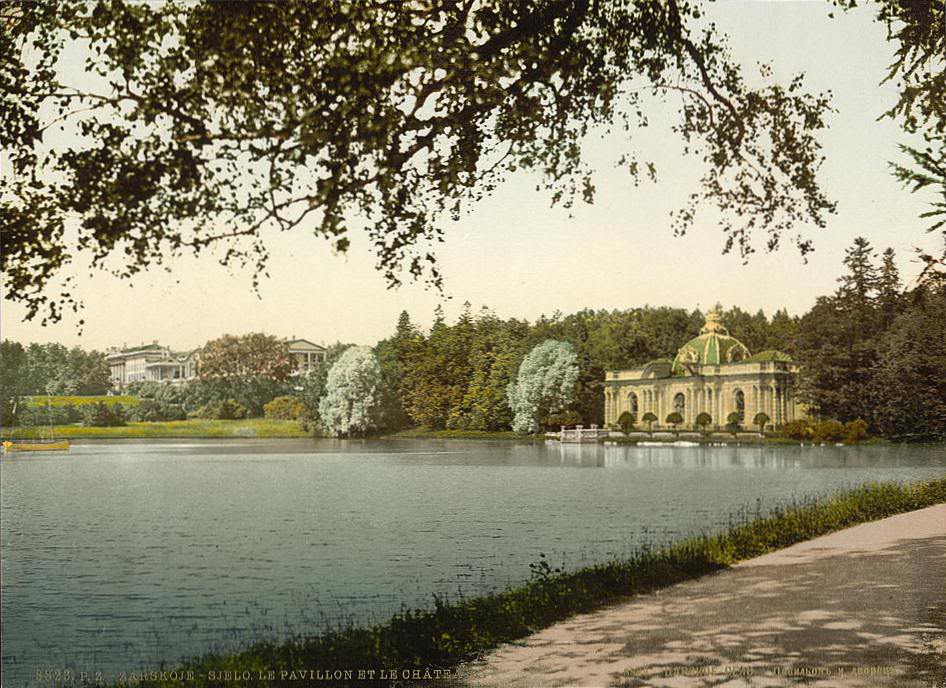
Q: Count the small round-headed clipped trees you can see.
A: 6